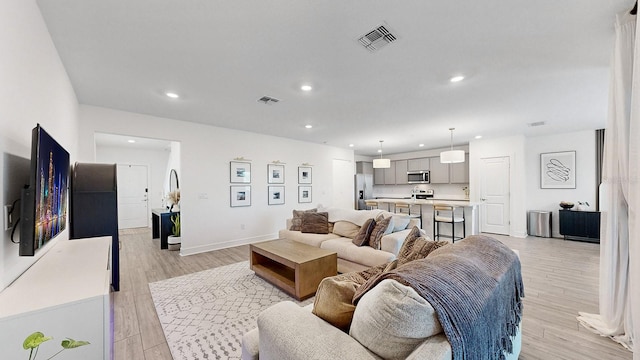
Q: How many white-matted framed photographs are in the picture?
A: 6